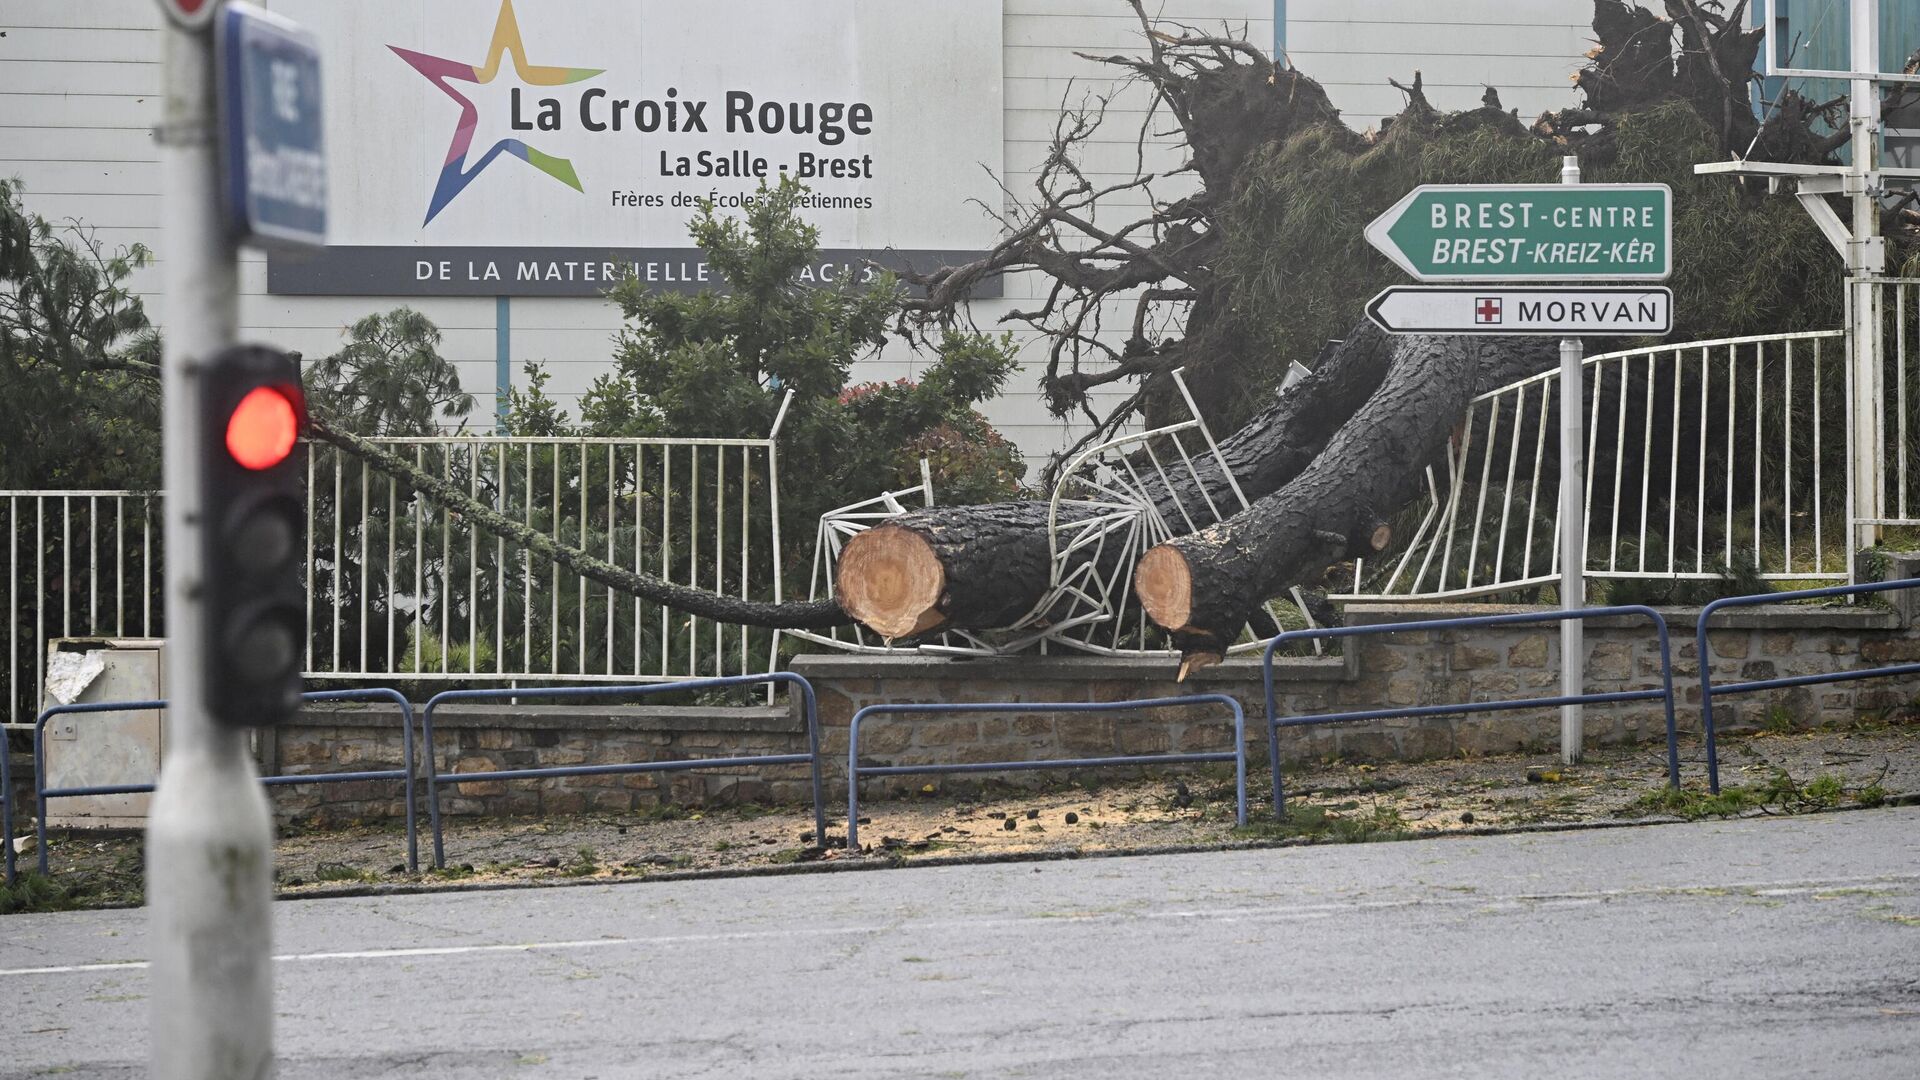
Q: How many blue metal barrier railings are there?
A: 6